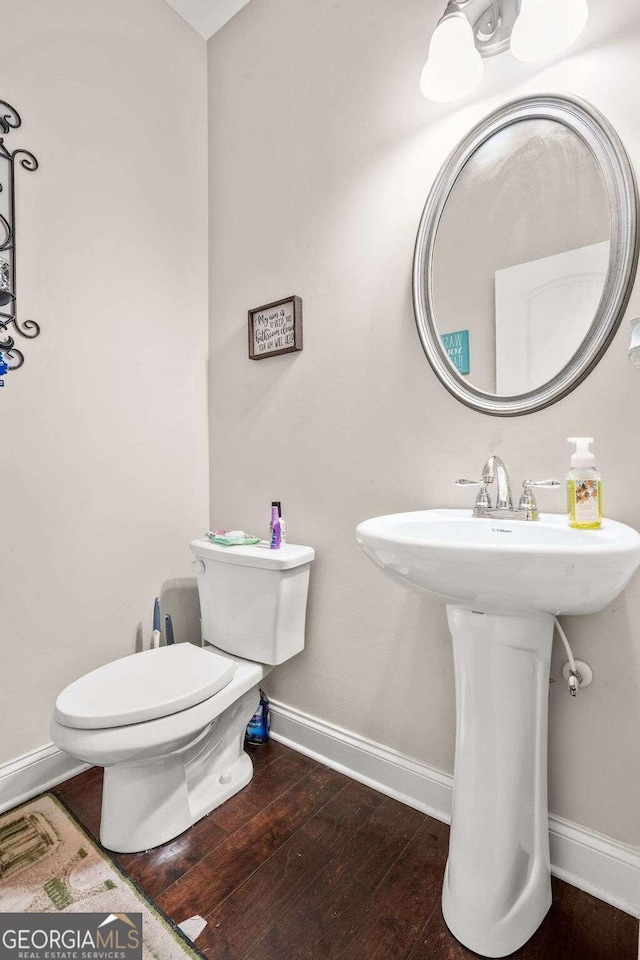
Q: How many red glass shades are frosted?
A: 0